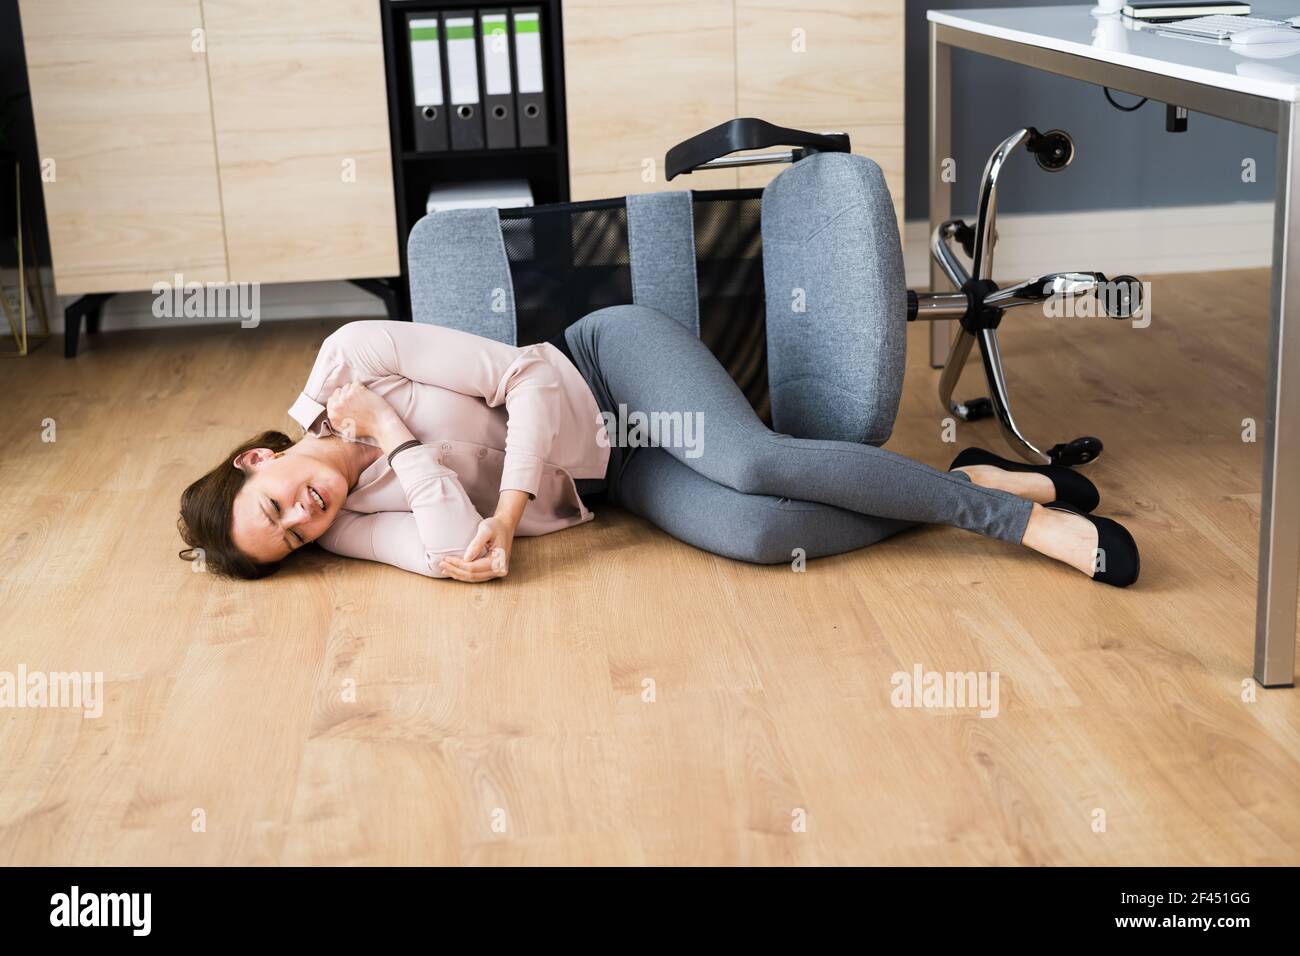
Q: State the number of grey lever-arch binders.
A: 4